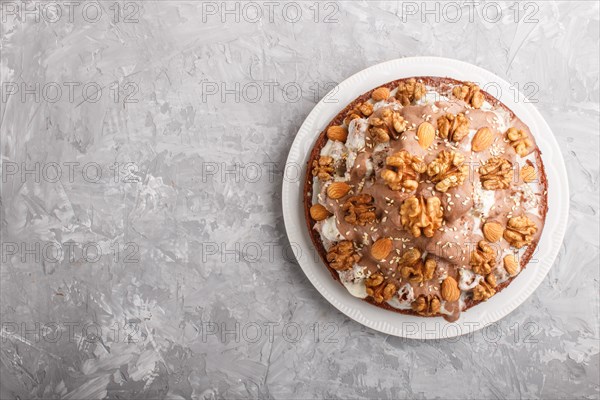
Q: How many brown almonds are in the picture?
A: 11